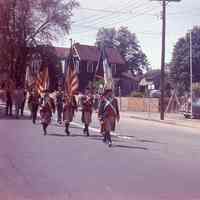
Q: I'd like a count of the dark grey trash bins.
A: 0